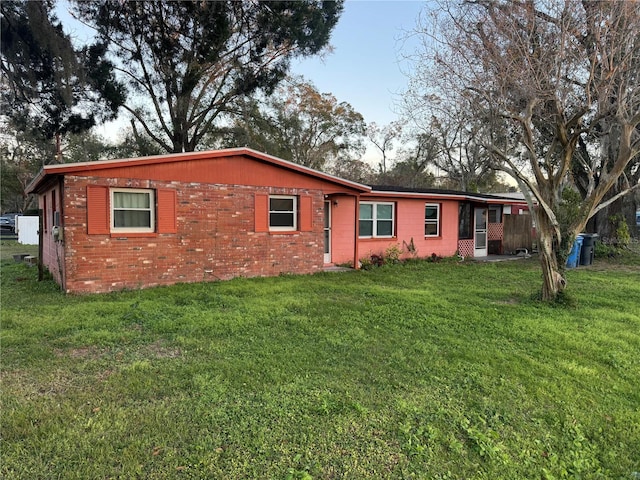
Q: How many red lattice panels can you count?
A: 2